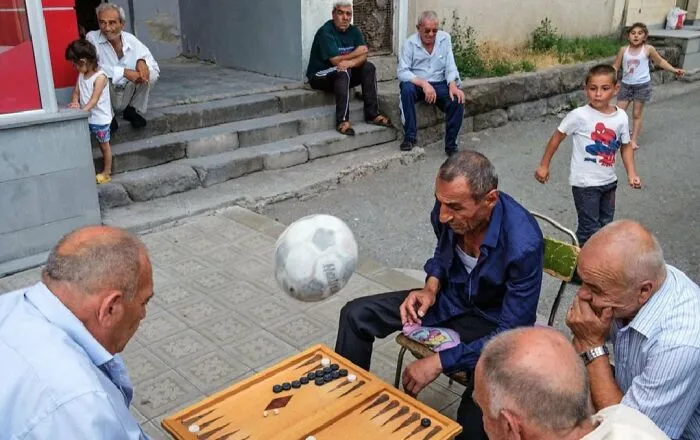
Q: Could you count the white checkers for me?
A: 4